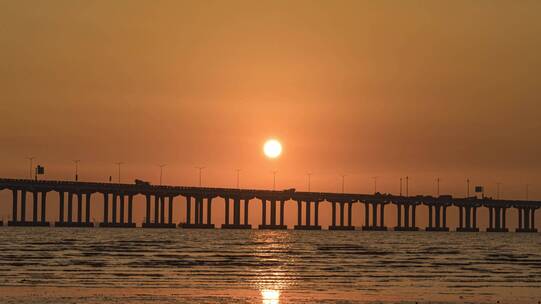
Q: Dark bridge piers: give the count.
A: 15